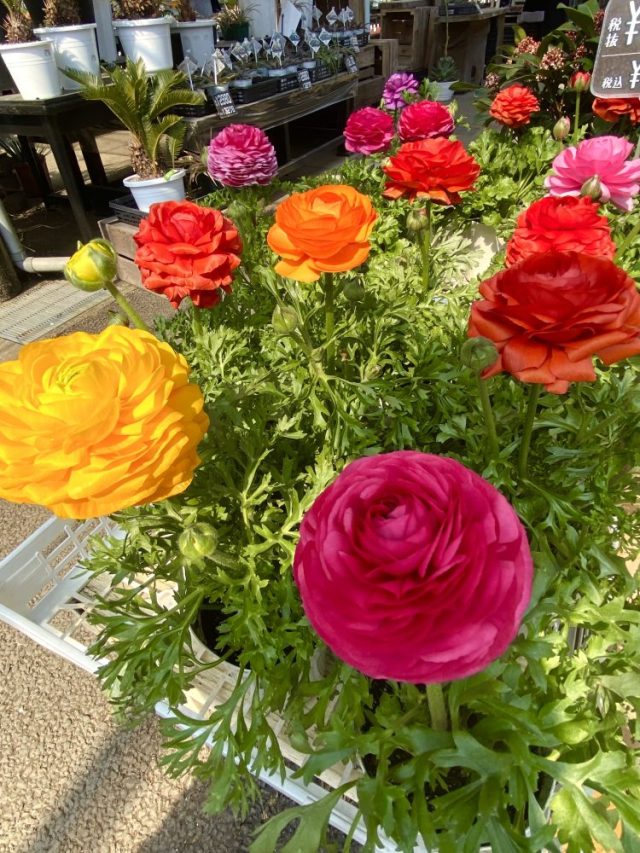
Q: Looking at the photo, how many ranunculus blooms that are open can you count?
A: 14